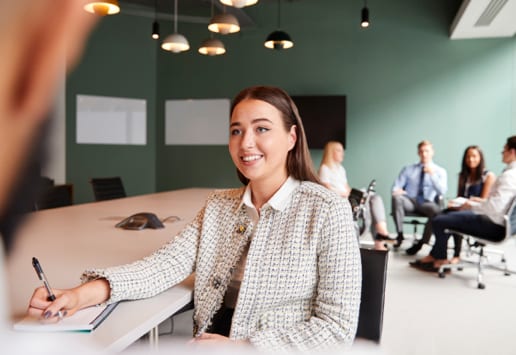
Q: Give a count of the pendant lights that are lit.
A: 8